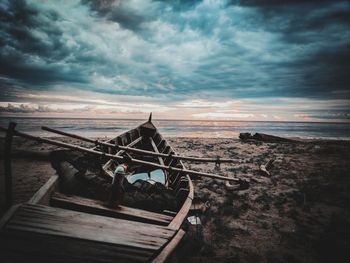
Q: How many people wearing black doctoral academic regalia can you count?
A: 0